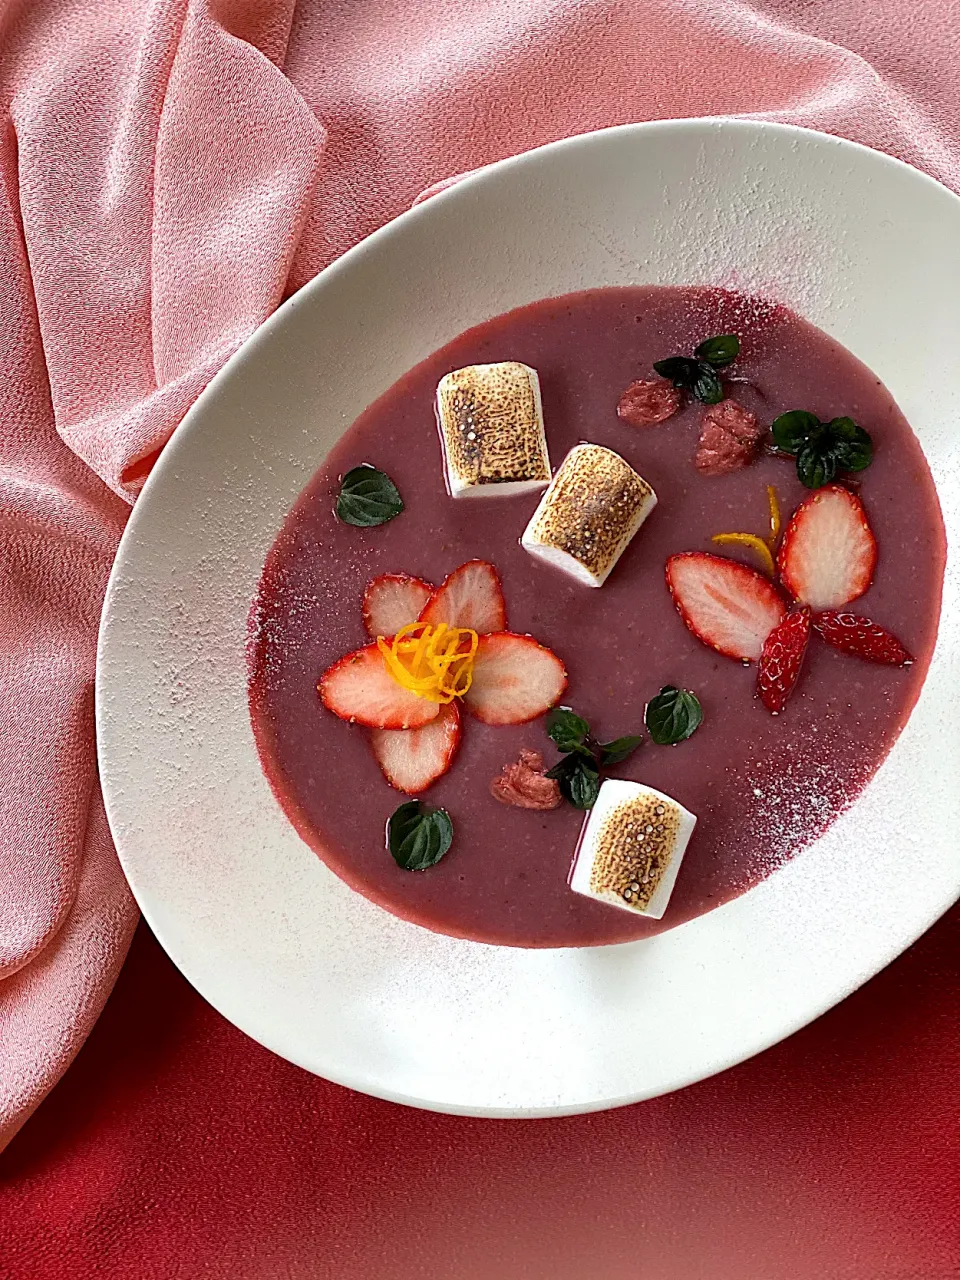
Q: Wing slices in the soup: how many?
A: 4